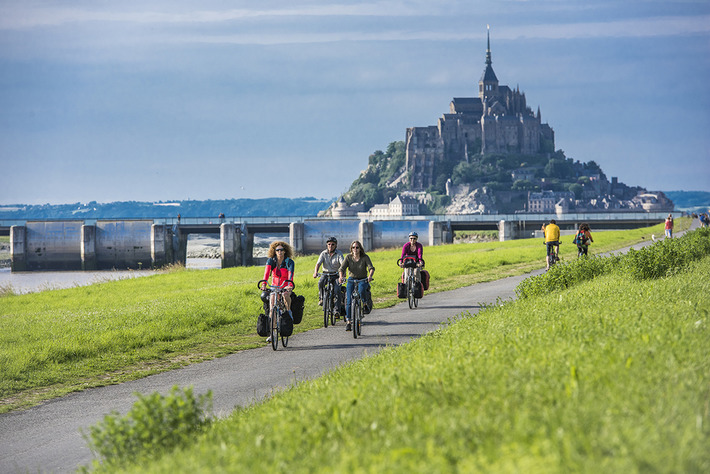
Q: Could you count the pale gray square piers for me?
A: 8